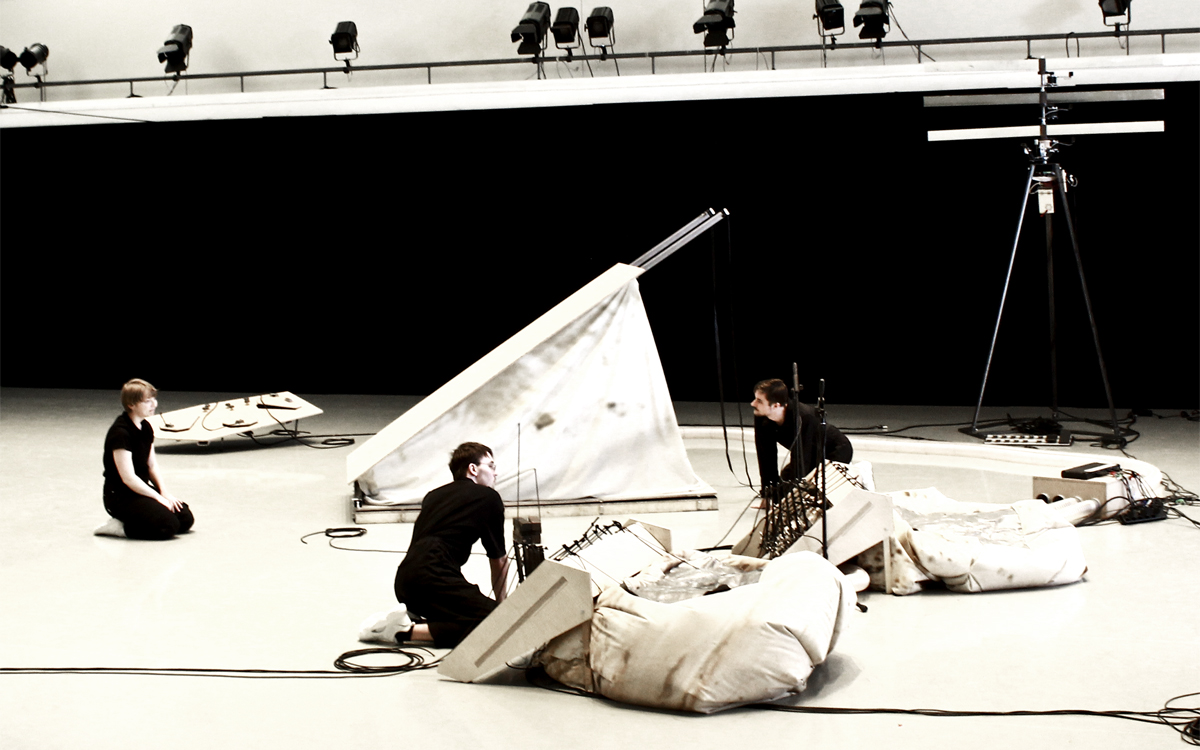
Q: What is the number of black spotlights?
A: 11